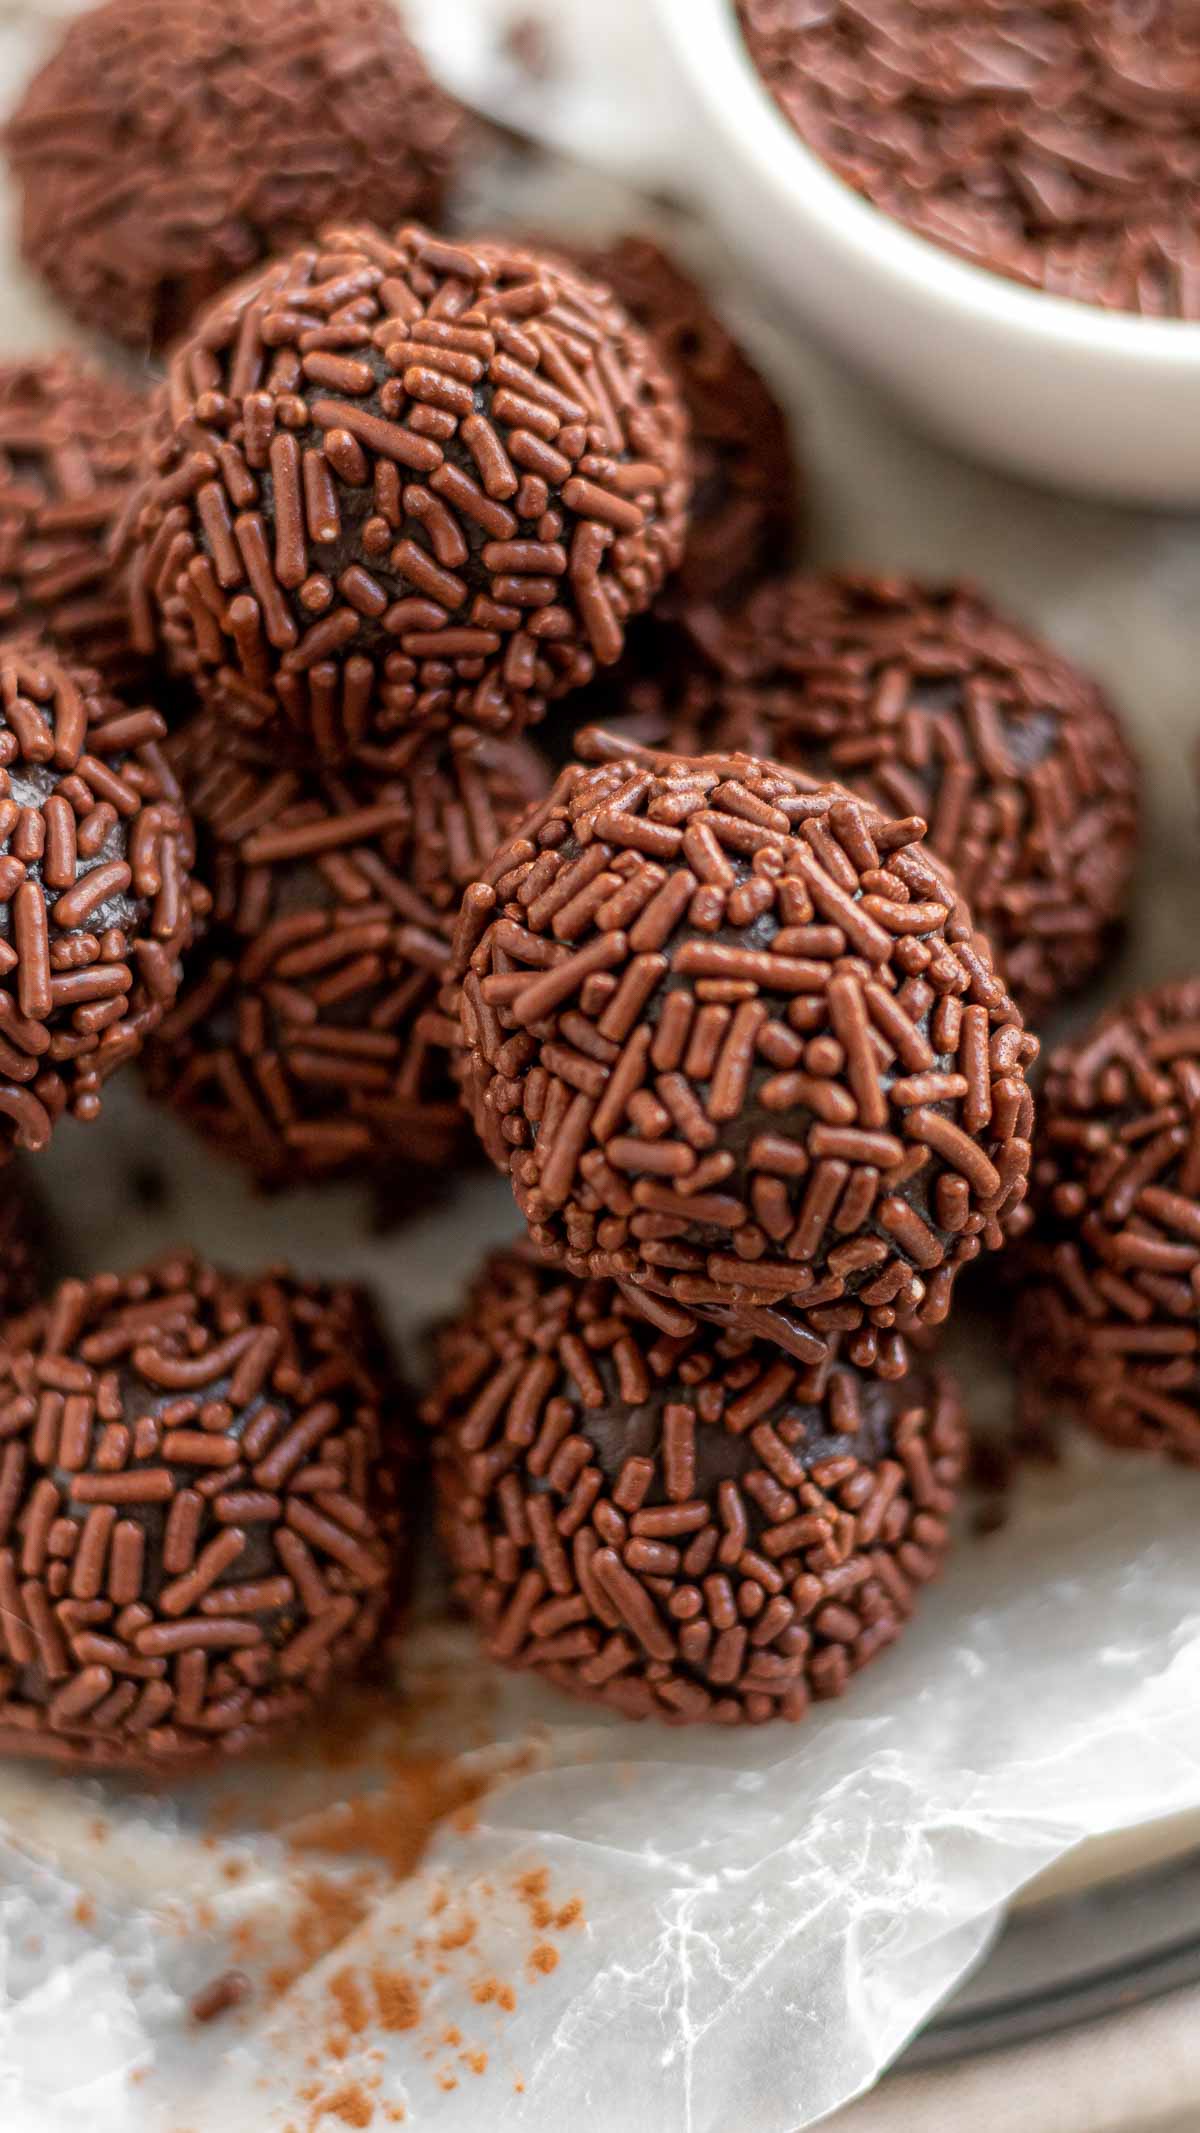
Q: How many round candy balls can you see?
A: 11